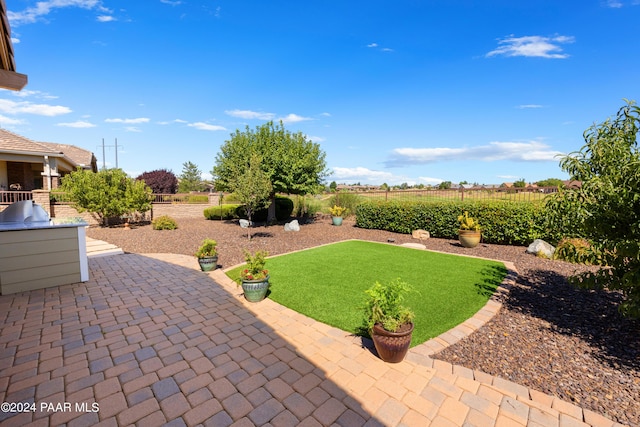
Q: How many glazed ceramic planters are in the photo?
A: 5